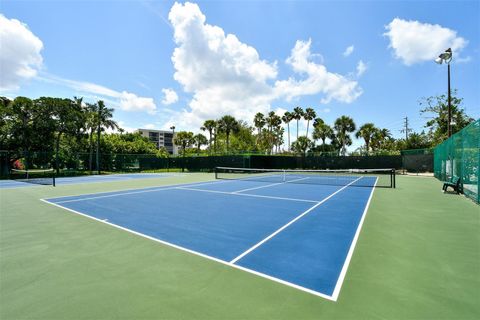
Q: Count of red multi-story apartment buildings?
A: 0